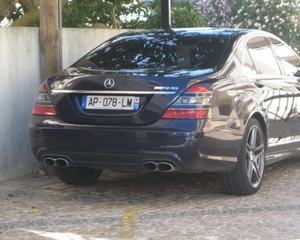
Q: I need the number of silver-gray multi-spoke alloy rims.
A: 1